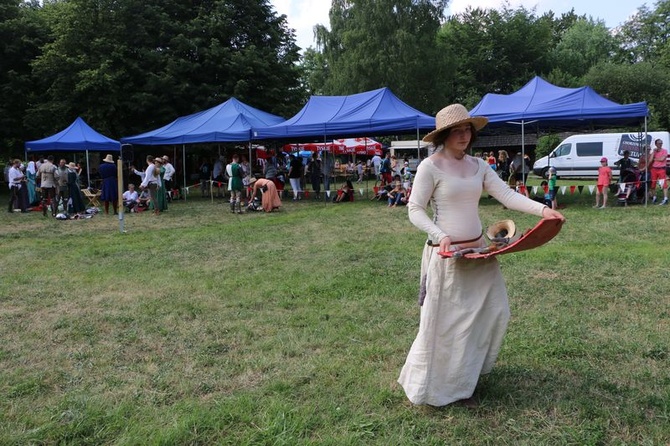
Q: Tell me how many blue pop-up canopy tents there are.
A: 4